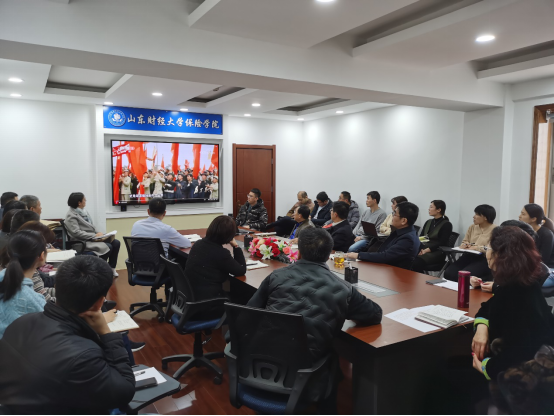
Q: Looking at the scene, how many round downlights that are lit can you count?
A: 11